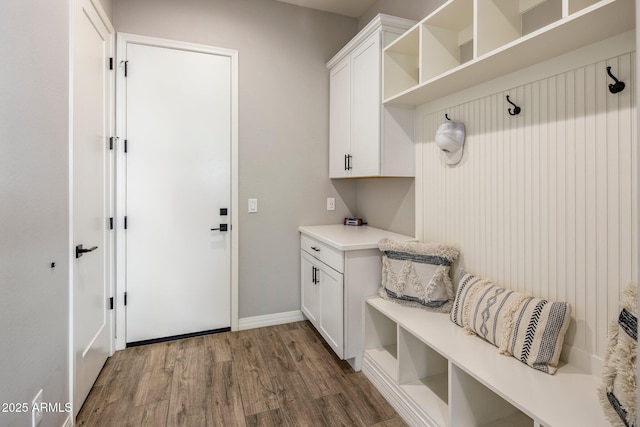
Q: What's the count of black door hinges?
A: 8